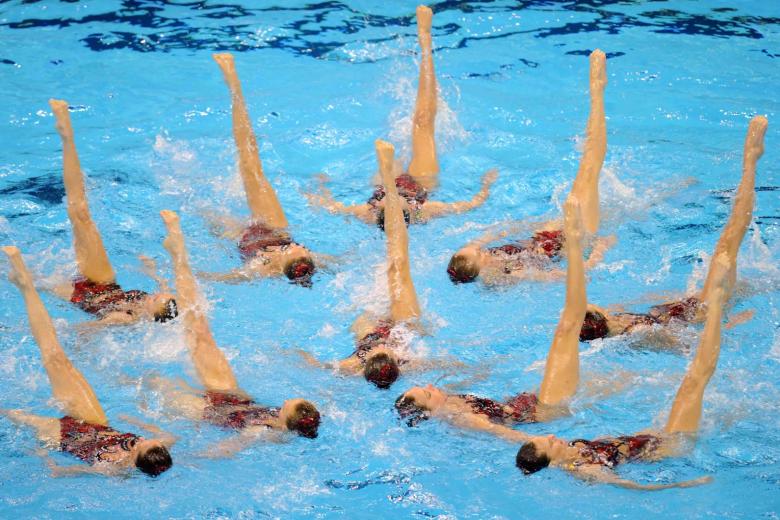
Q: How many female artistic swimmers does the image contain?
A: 10